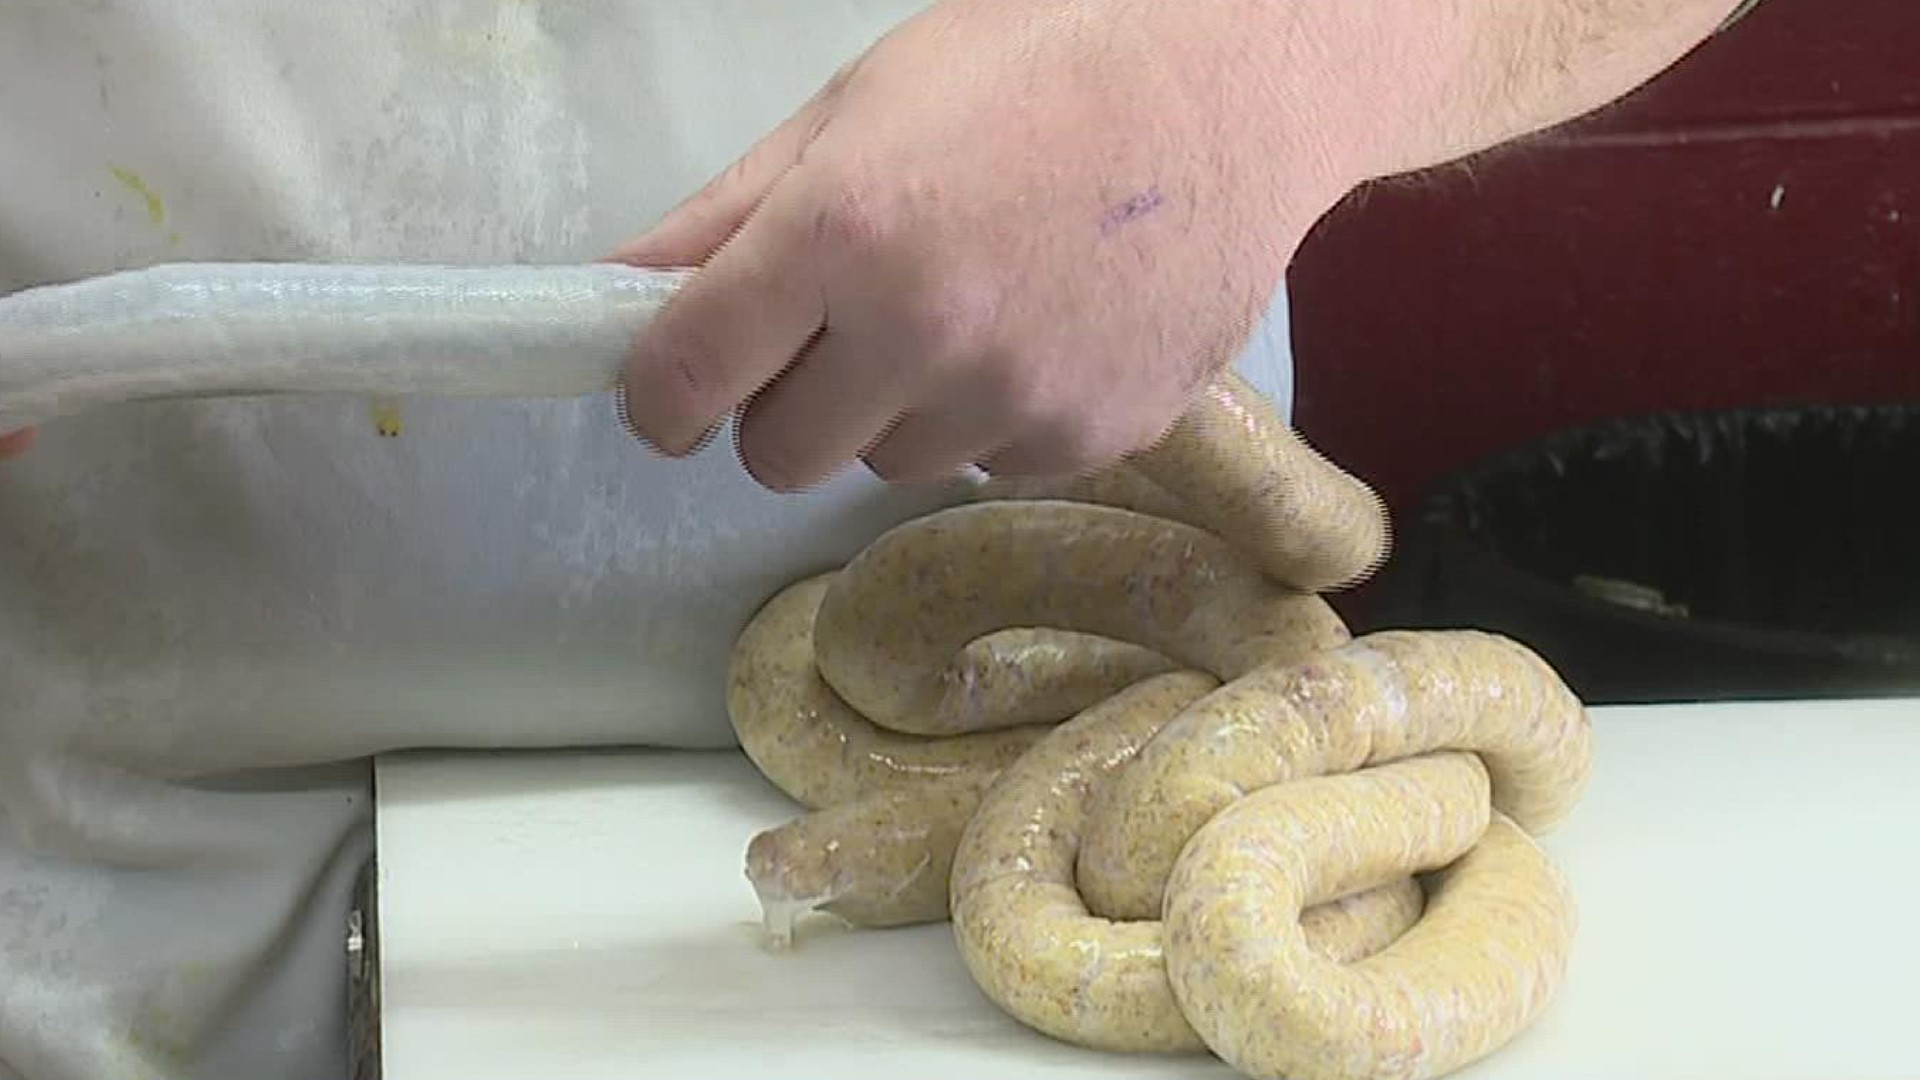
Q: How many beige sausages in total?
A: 1